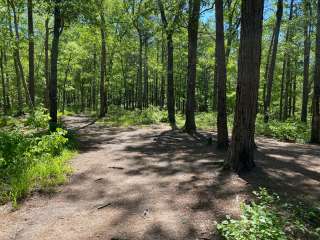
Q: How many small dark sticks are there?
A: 3